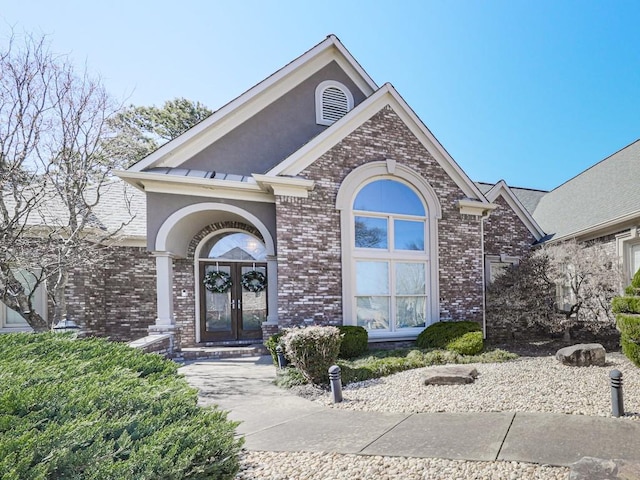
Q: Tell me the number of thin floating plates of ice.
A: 0